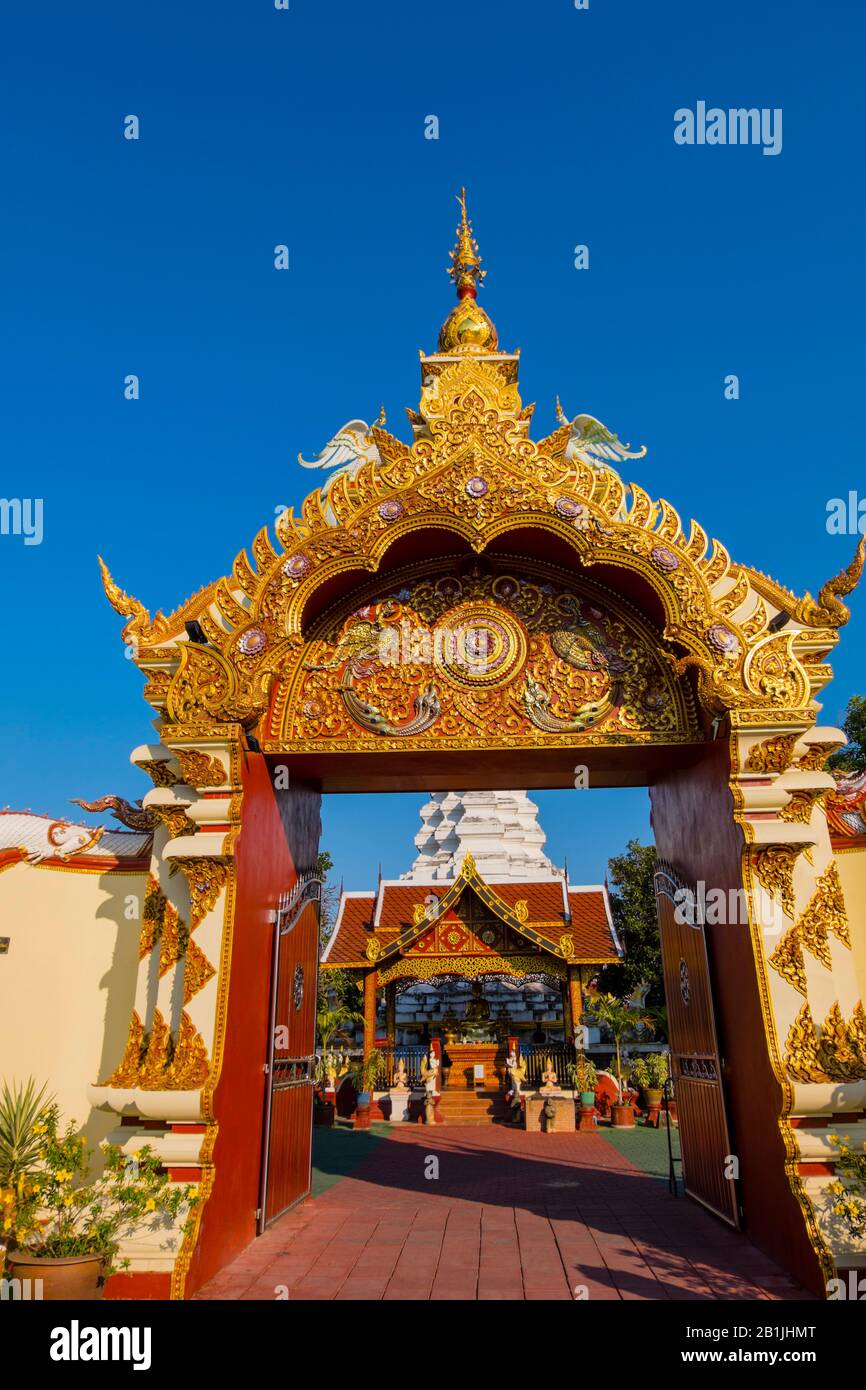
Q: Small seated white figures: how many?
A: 2